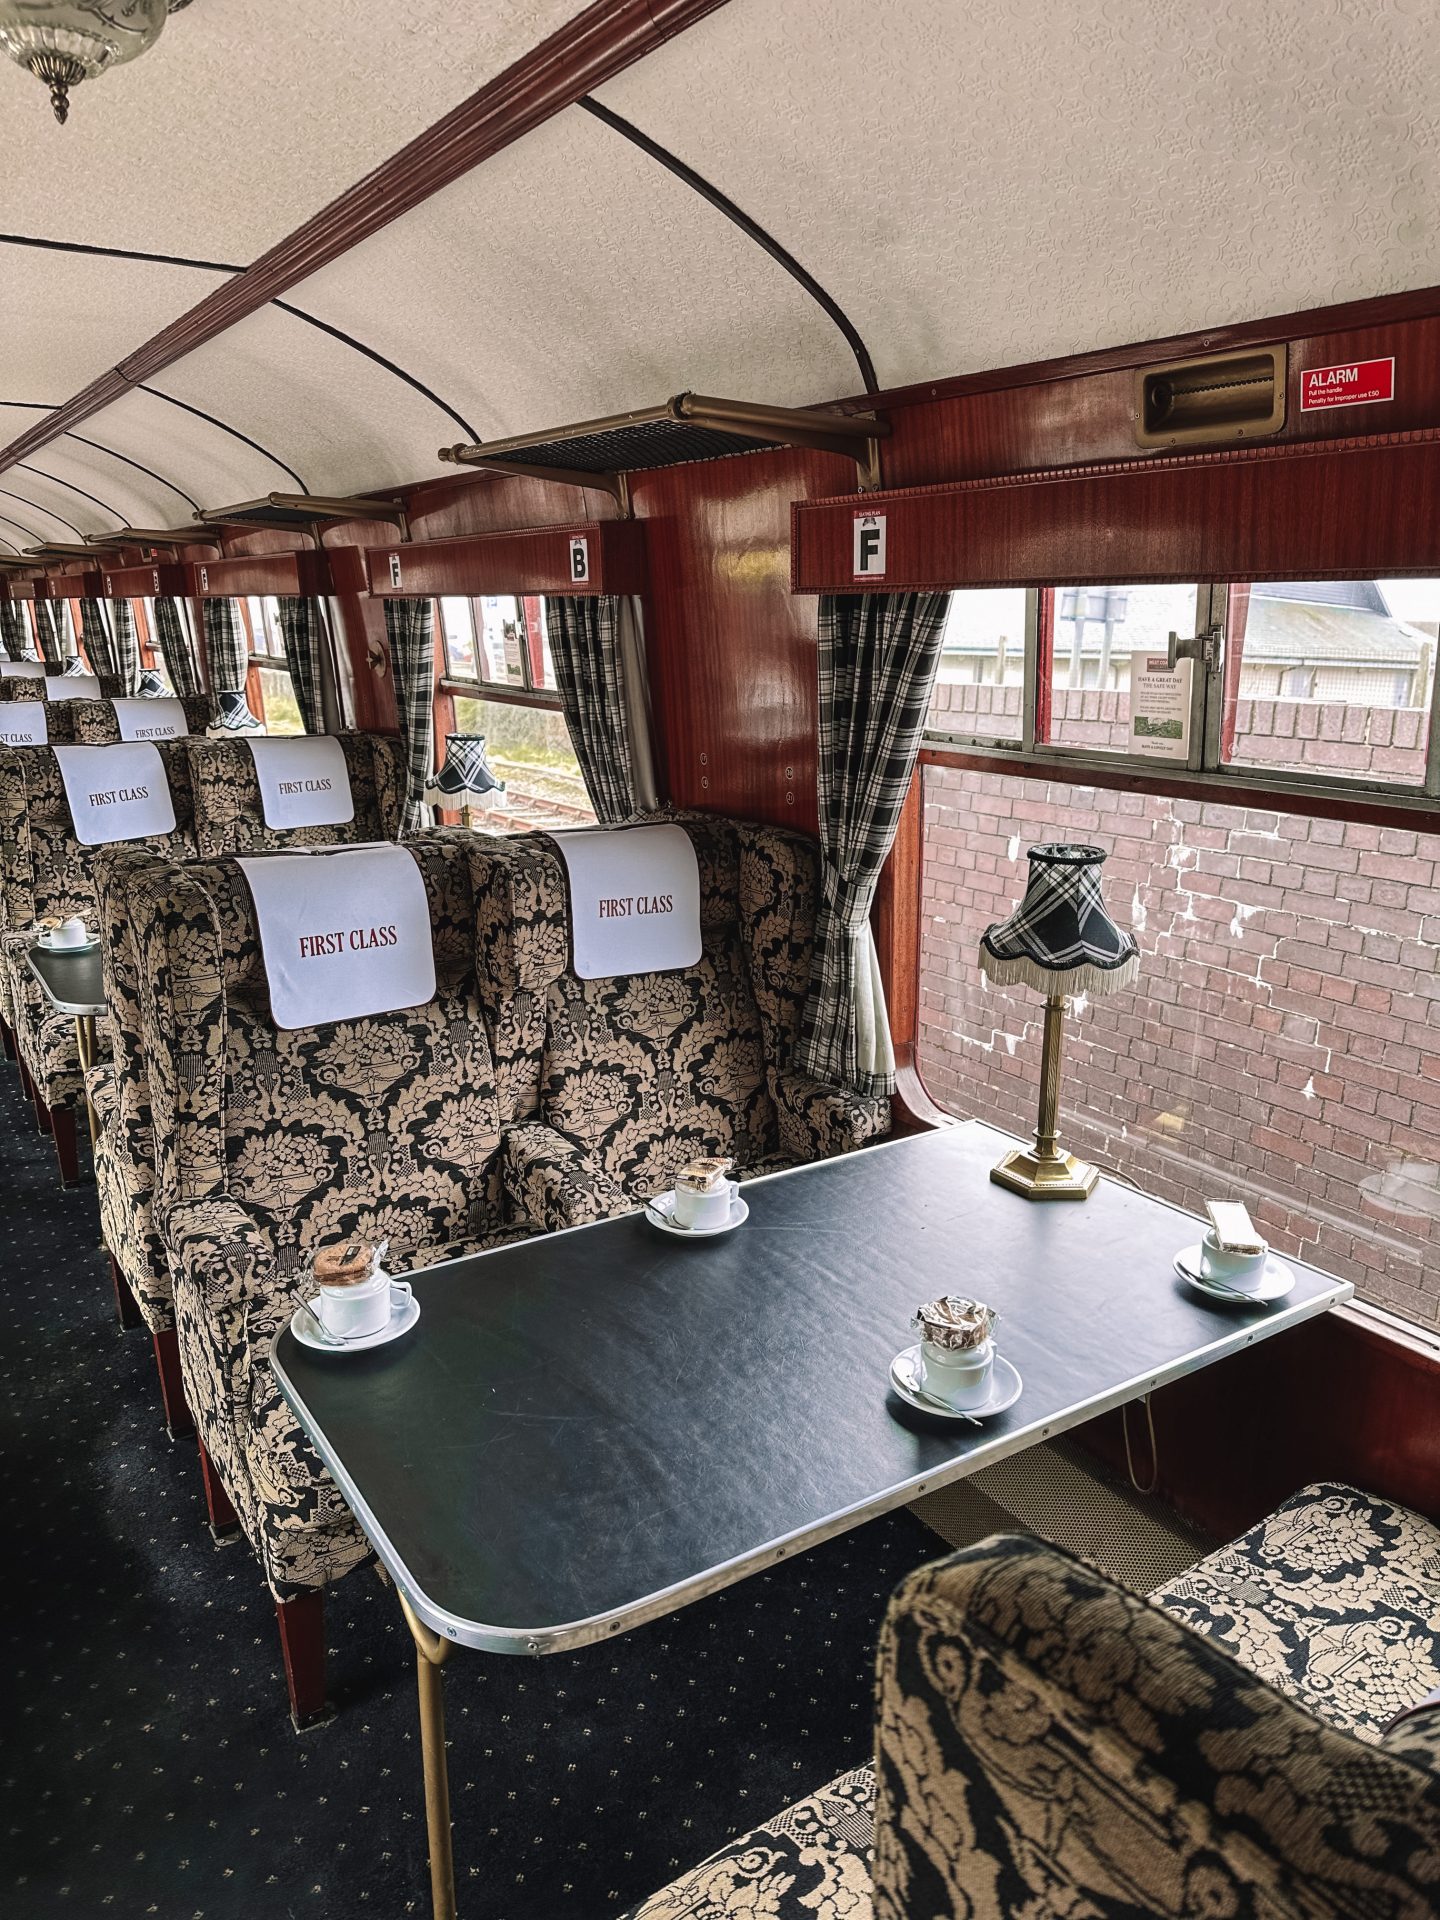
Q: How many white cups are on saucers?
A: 5